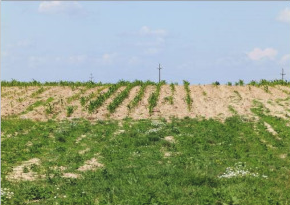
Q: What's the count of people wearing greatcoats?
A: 0